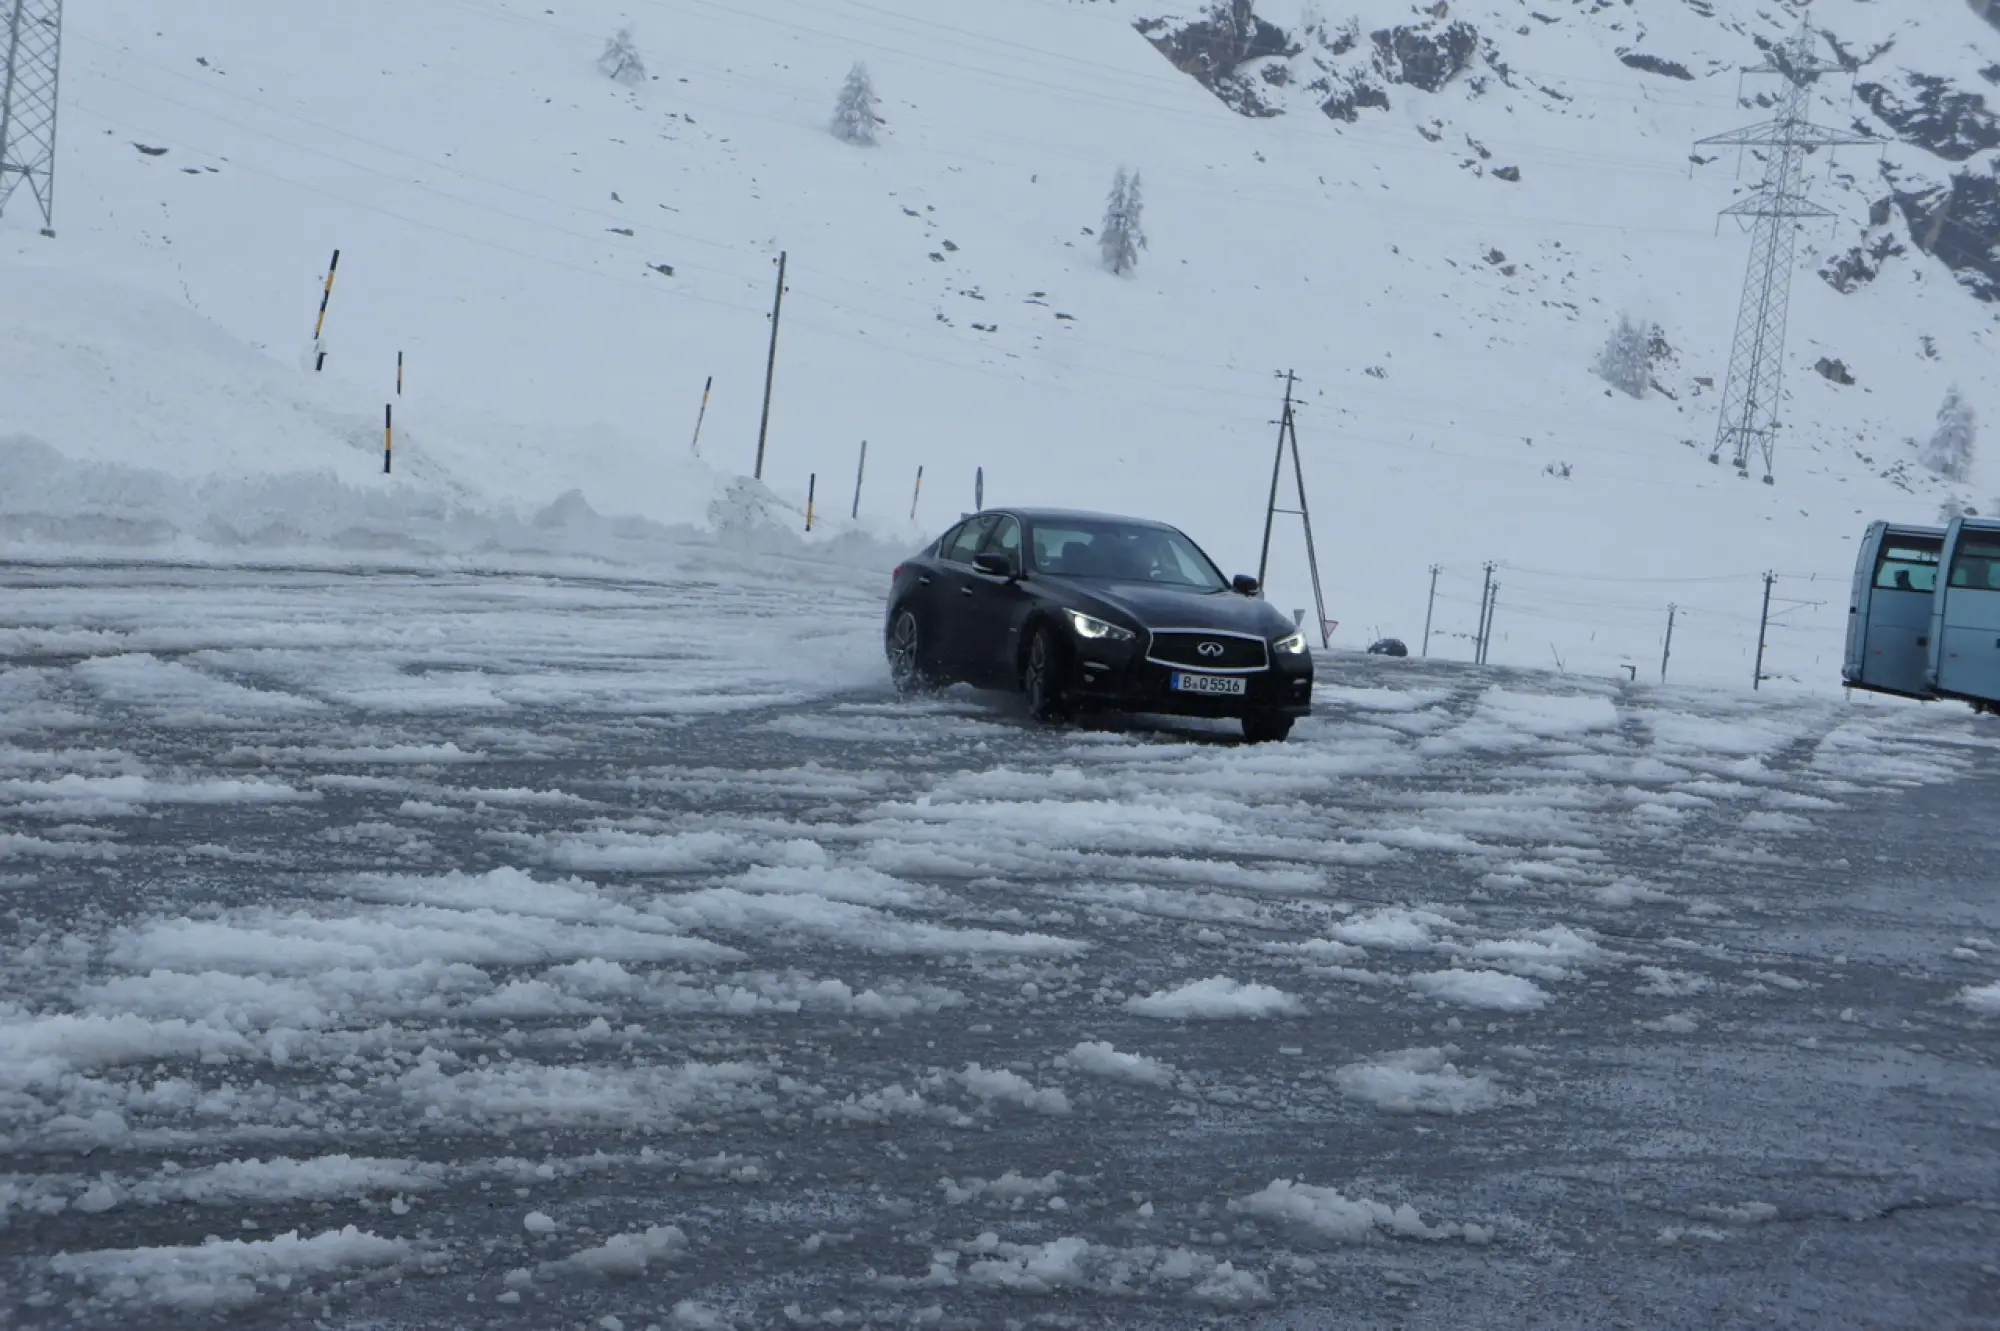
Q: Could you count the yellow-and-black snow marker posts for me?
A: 6